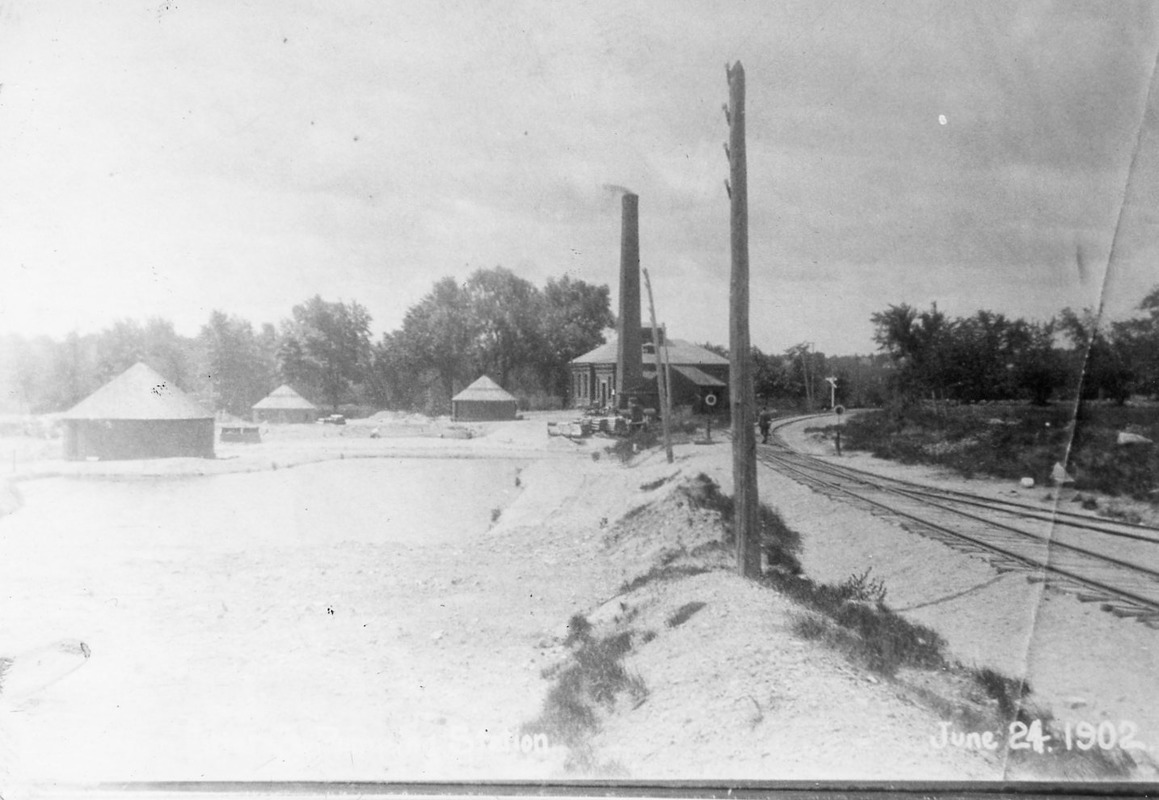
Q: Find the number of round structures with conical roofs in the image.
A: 3